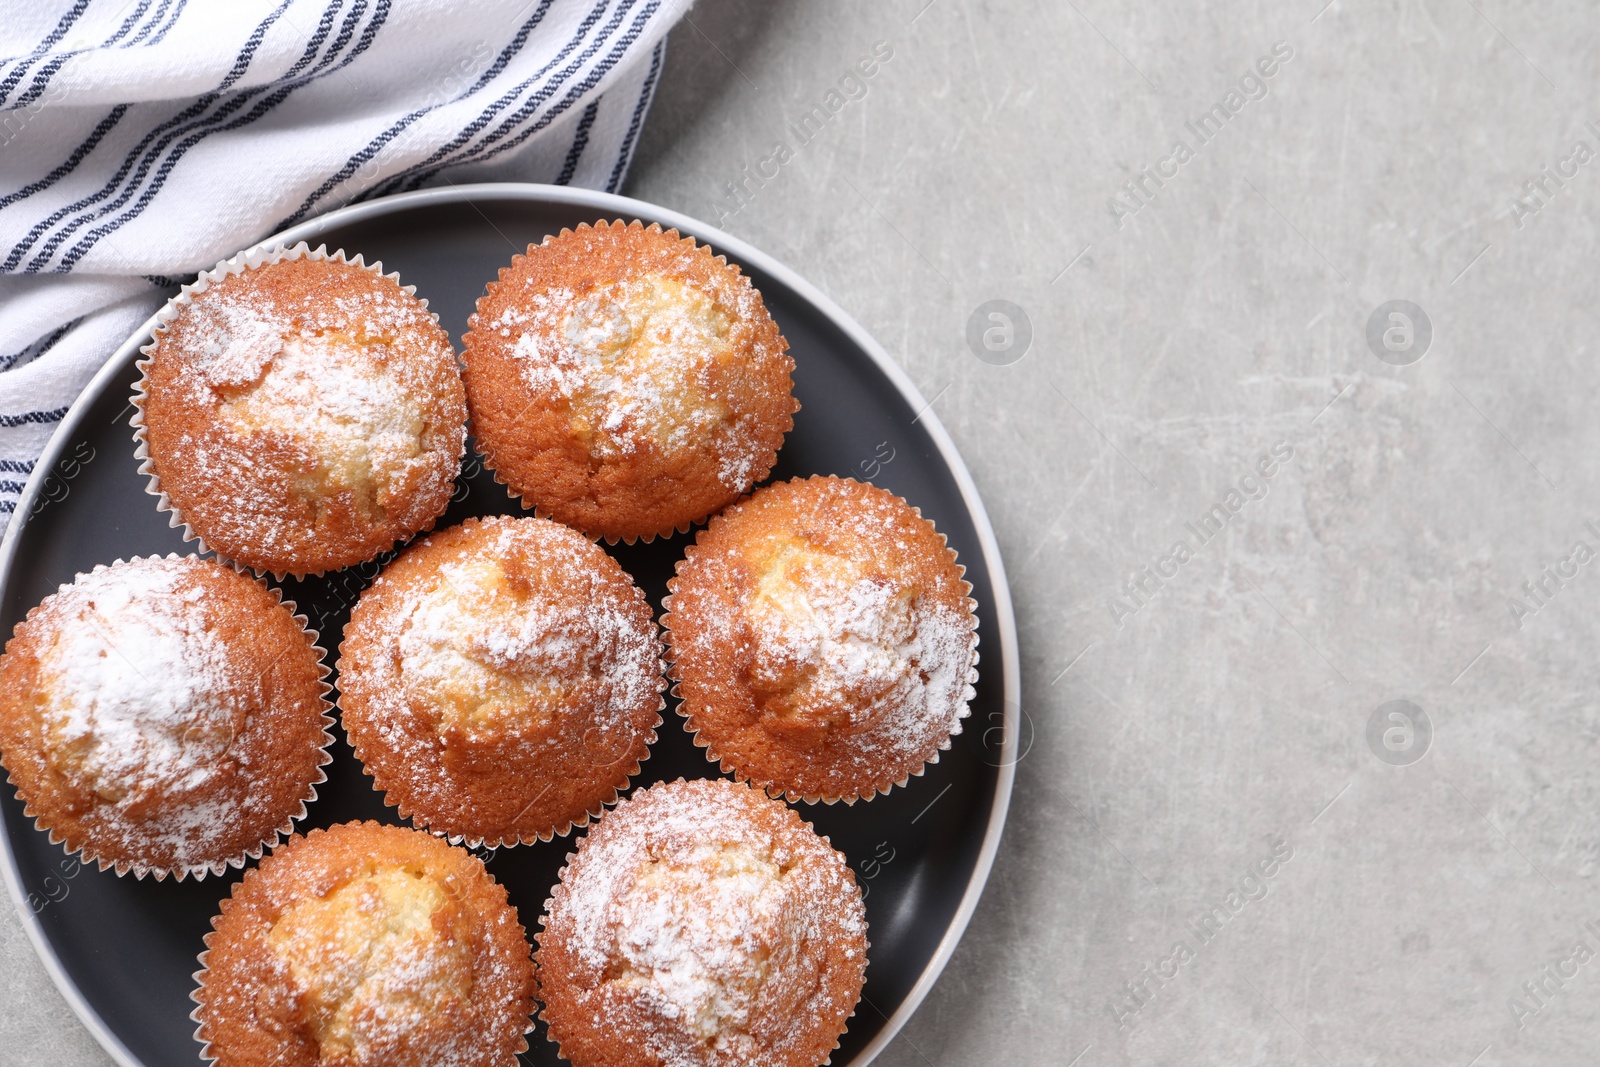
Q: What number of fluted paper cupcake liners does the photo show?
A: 7